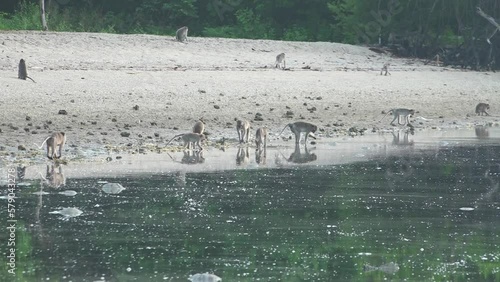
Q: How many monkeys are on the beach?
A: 12